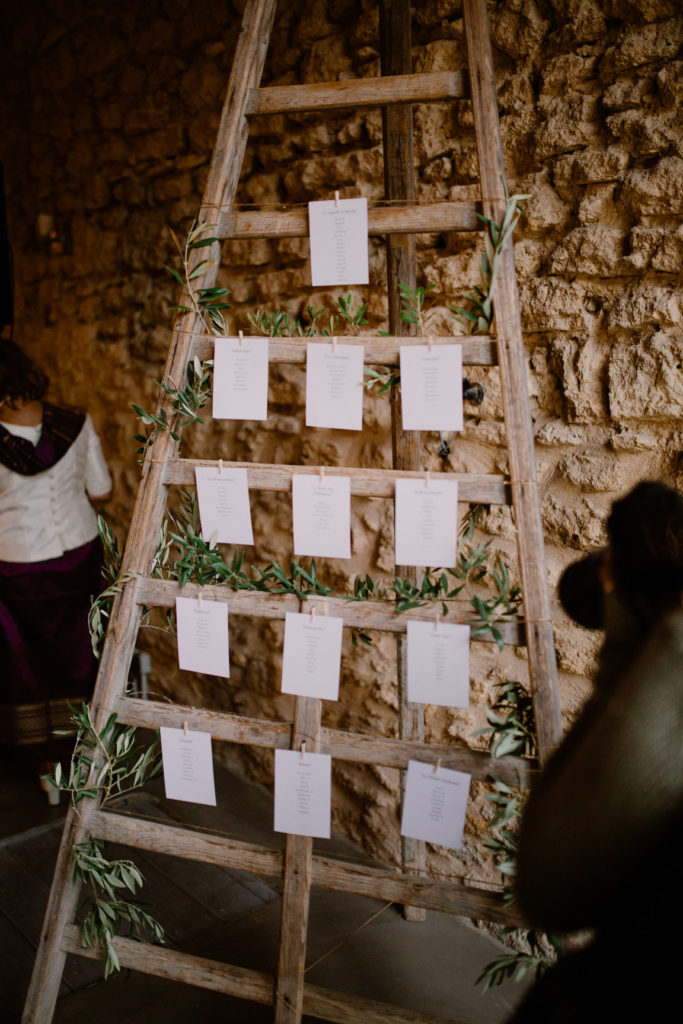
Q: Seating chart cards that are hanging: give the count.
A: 13